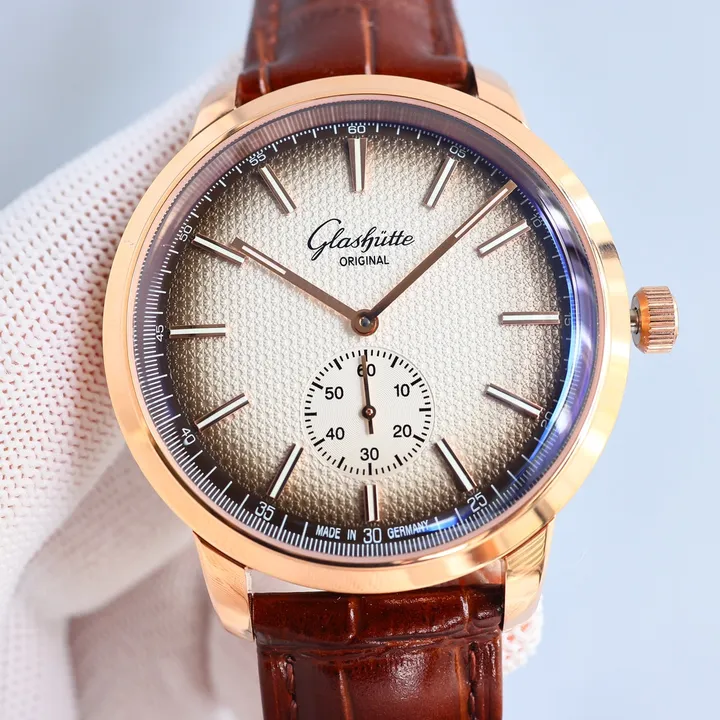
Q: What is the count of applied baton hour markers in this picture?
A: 12